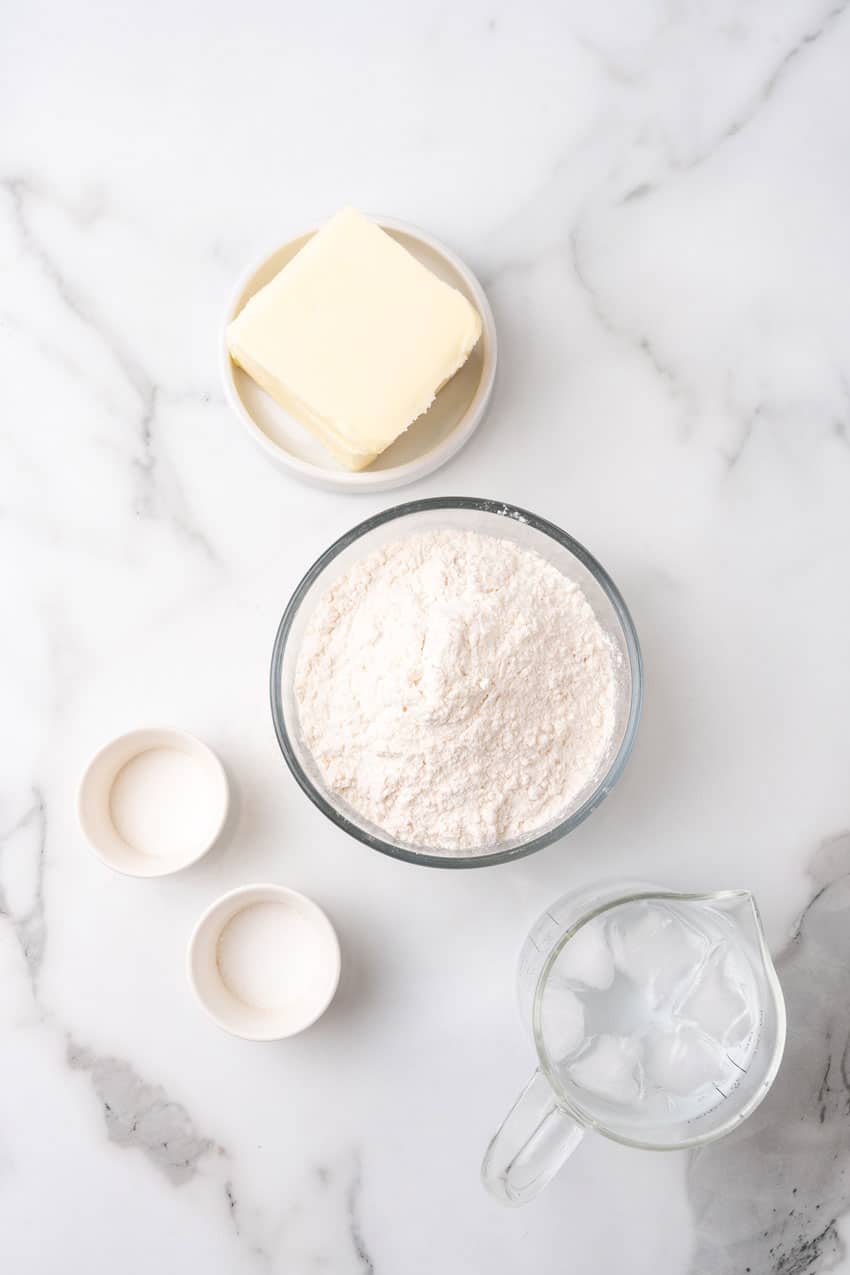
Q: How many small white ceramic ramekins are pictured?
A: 2